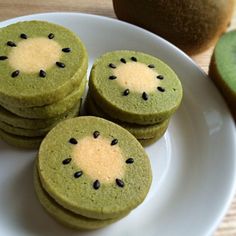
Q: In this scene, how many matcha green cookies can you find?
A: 10